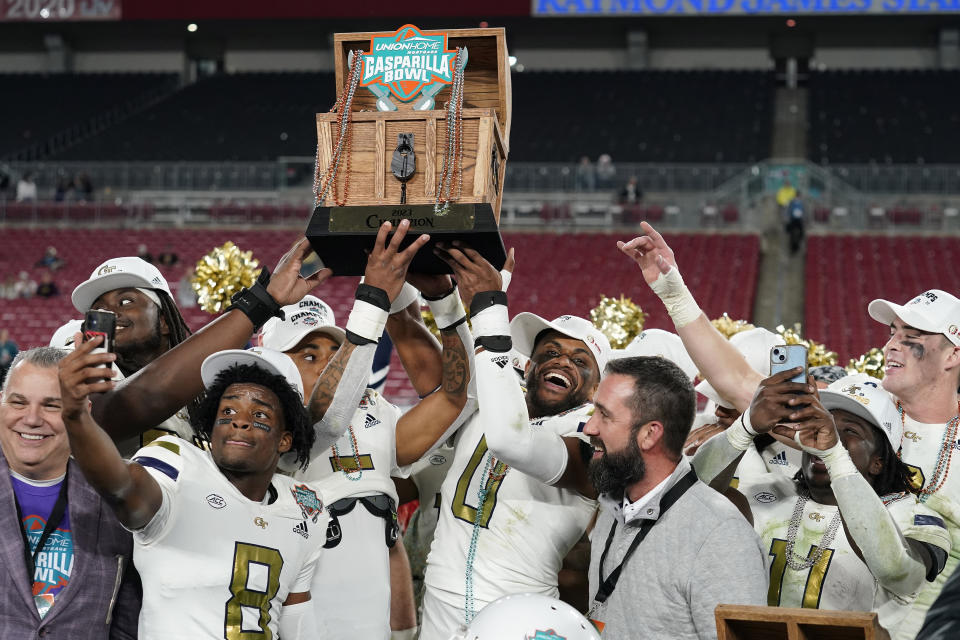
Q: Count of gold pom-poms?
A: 6